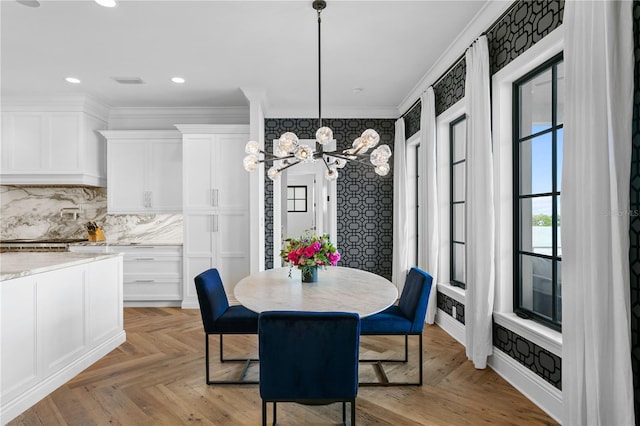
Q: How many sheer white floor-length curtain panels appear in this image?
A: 4